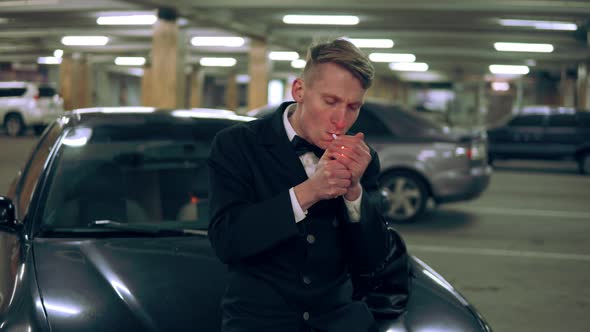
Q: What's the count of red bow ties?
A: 0